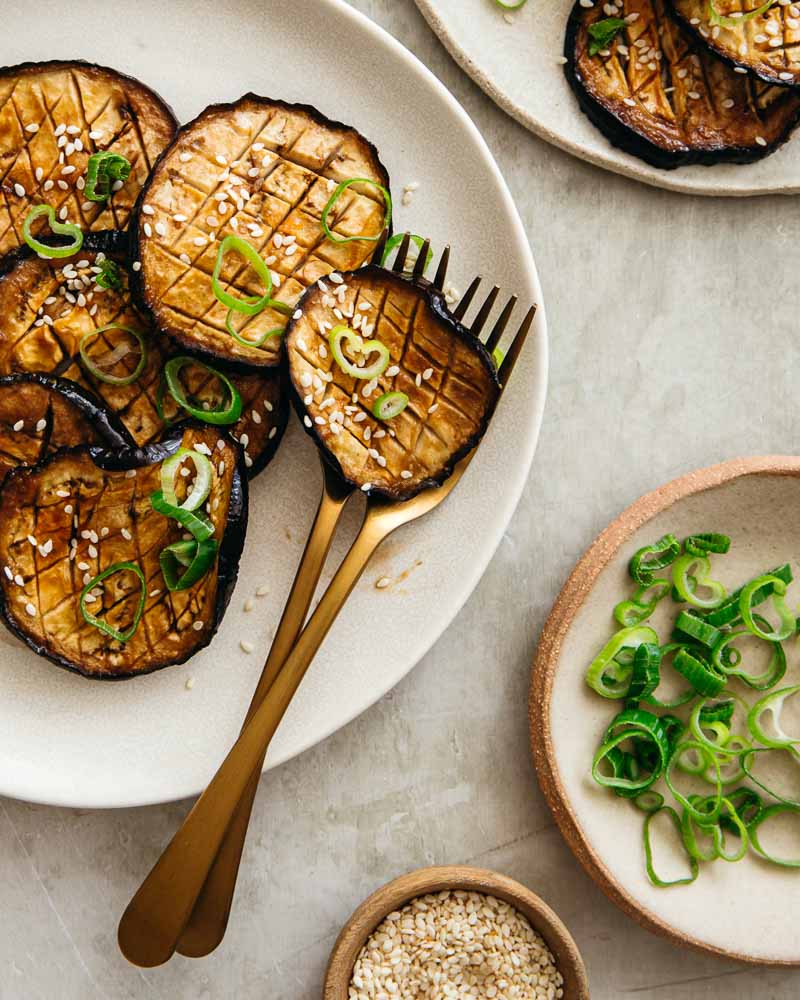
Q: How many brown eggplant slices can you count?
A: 8